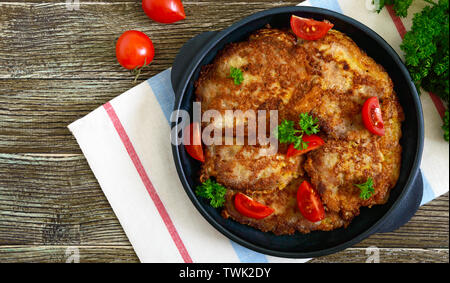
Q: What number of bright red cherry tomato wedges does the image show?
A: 6